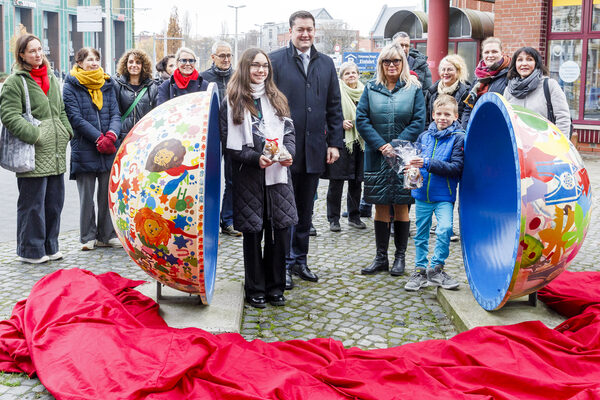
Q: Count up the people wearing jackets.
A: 15